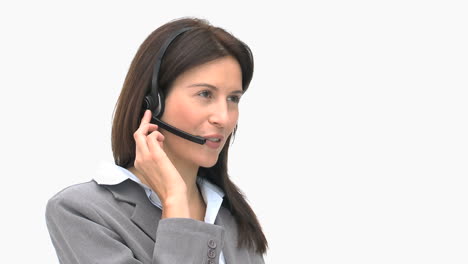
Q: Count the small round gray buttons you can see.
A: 3